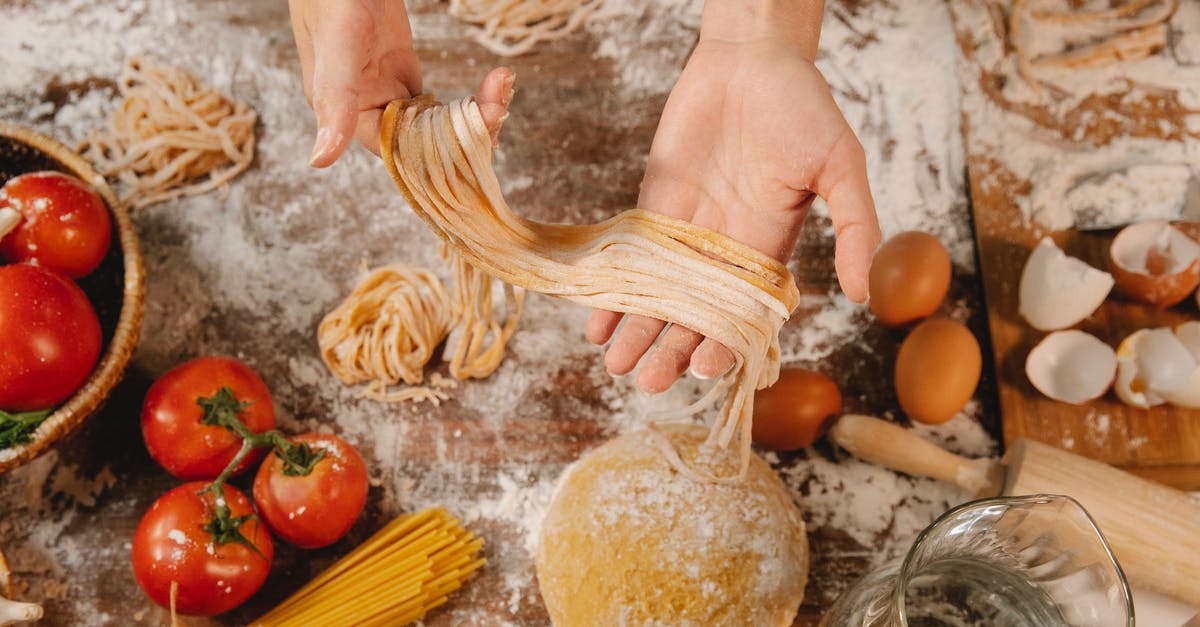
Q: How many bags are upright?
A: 0